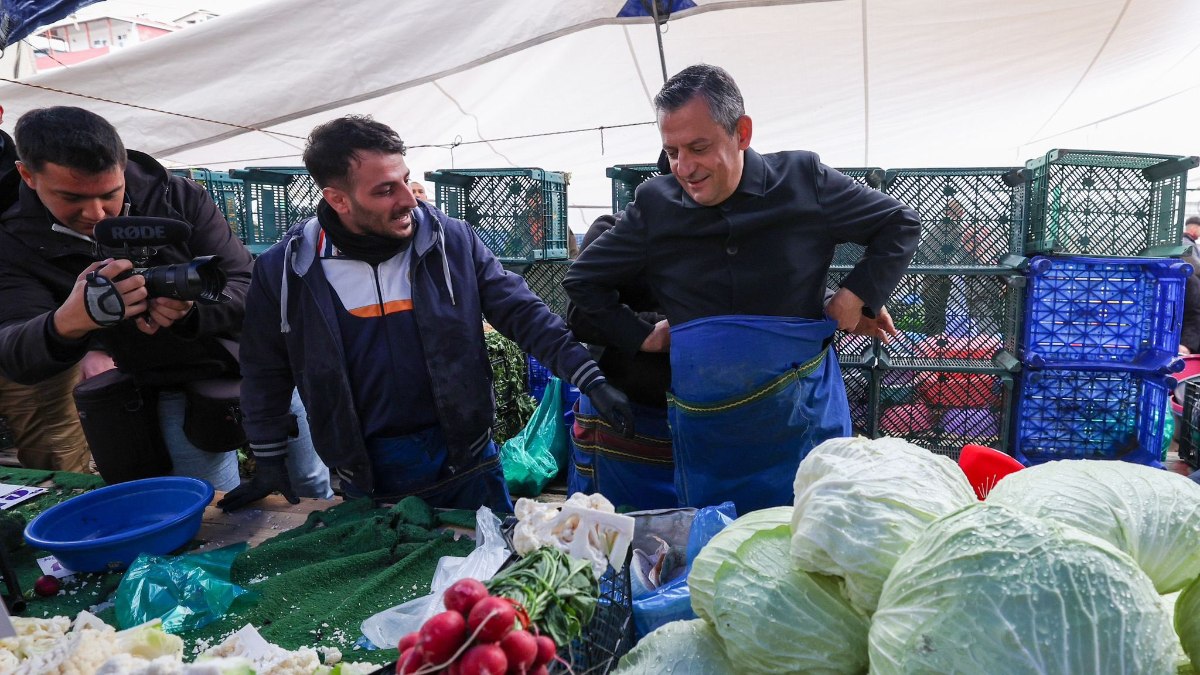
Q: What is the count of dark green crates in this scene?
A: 12